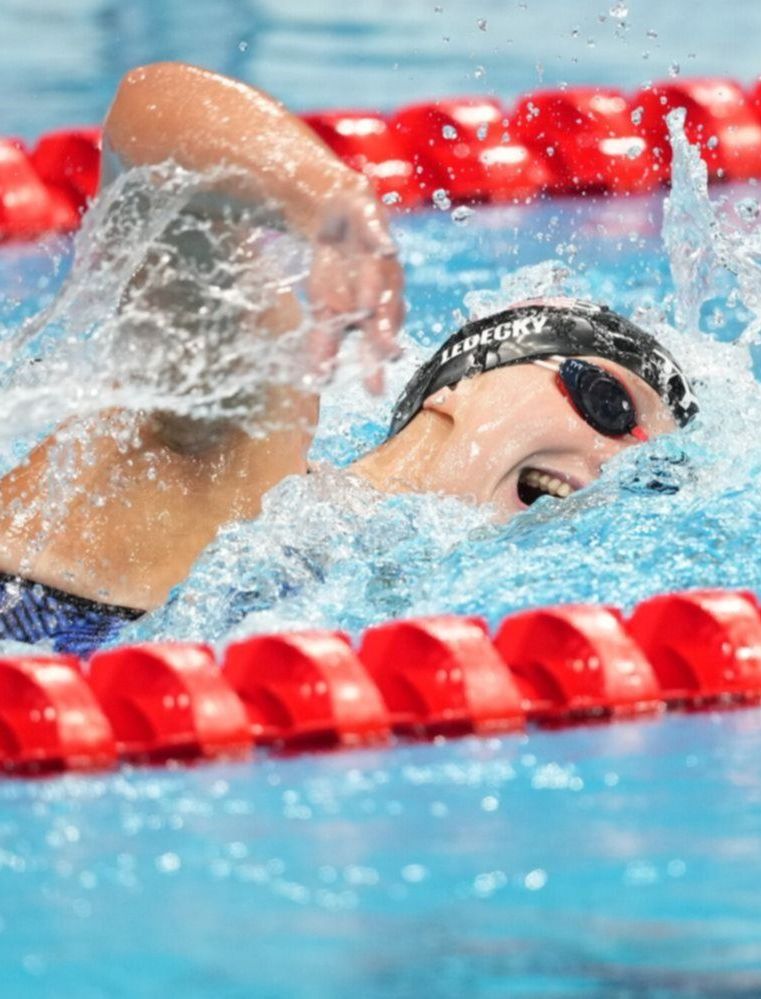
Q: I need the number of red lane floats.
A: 13